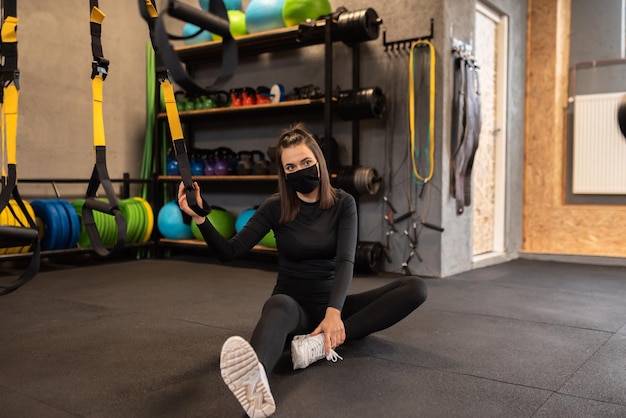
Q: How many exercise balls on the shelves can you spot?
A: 9